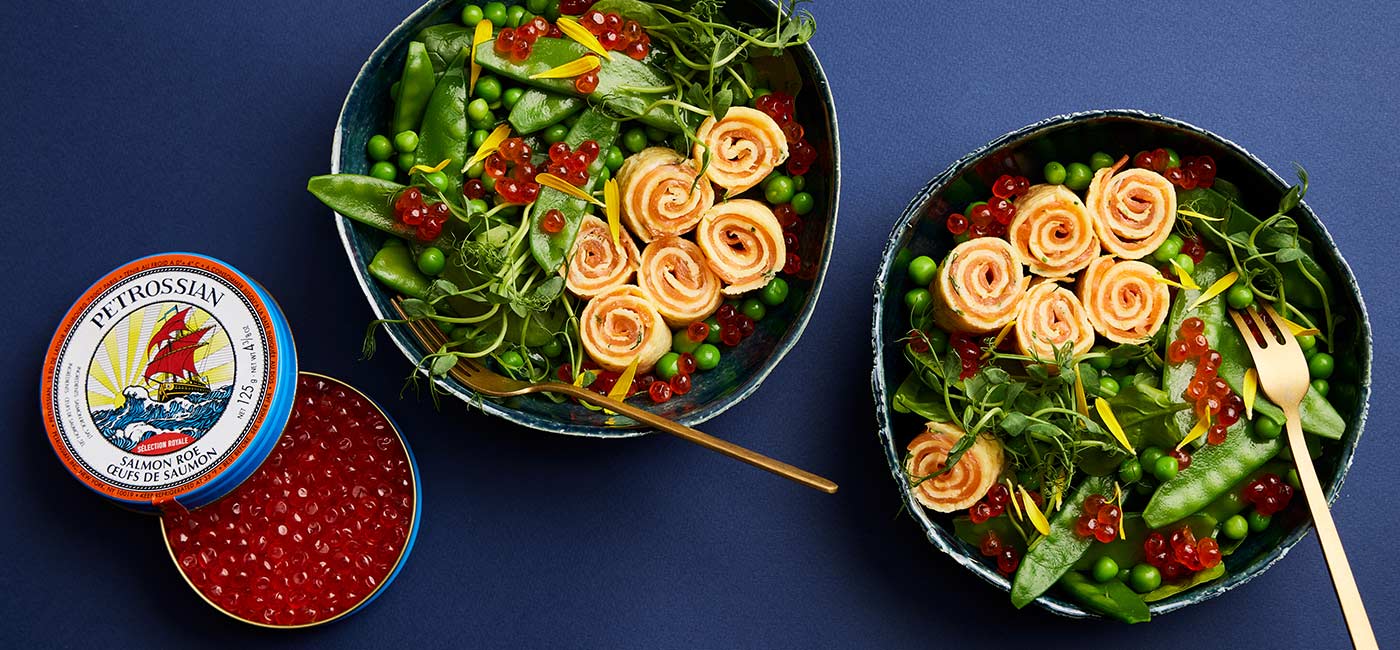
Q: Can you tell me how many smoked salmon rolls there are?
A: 12